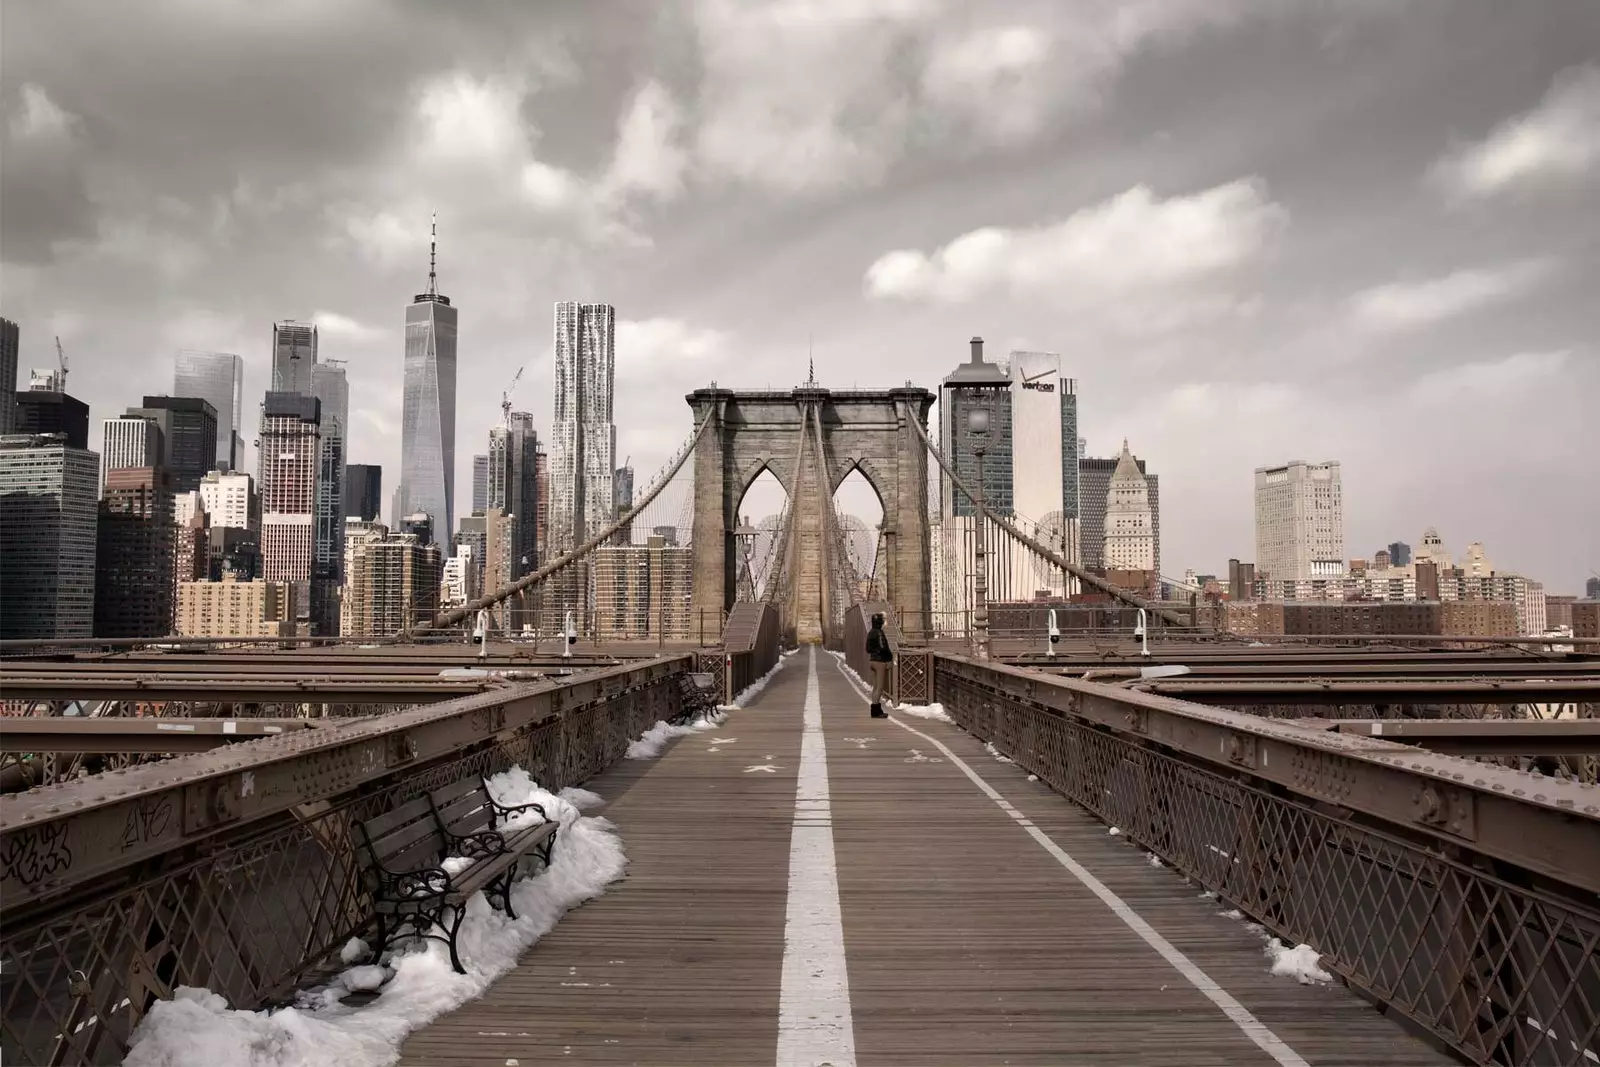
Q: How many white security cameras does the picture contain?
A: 4